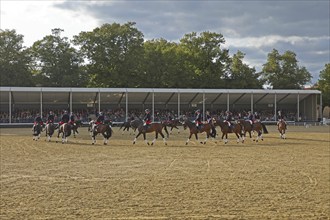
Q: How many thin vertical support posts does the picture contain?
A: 13